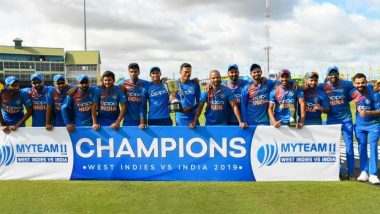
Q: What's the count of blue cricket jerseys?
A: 15